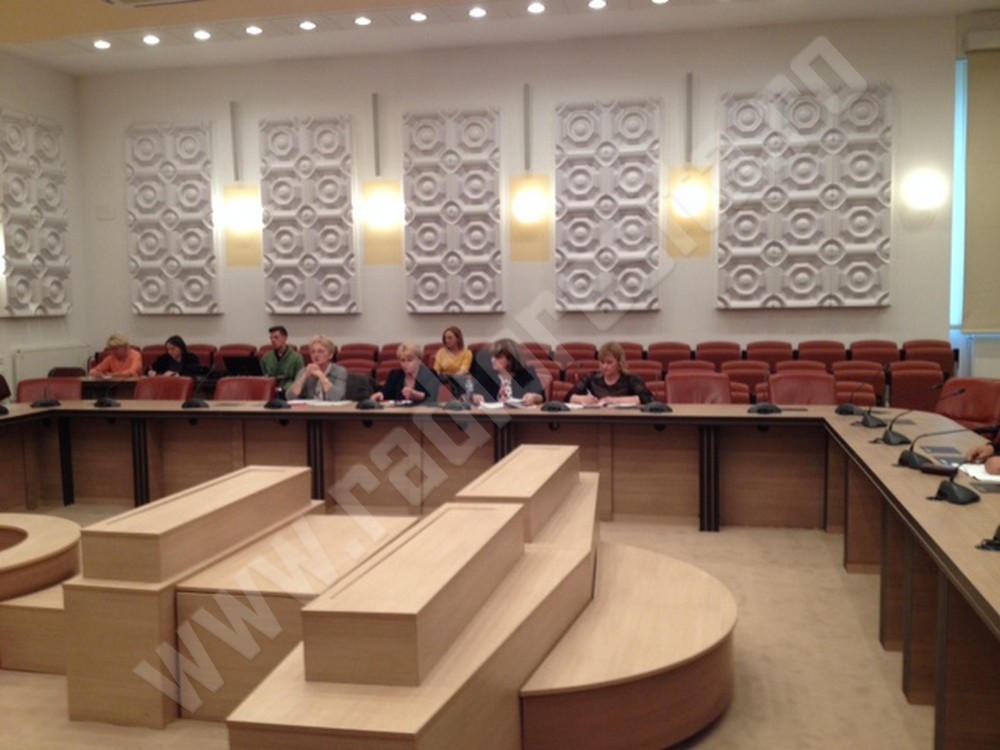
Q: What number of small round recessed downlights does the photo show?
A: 11